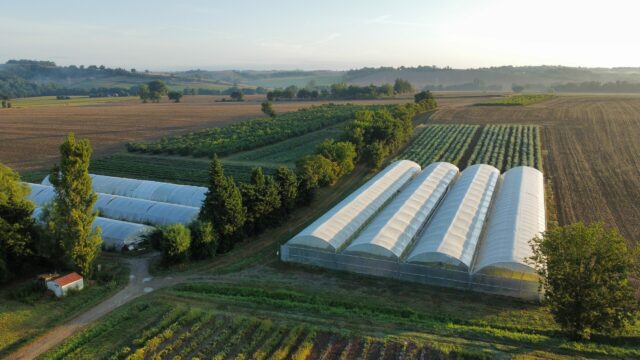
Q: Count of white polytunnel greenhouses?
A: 7